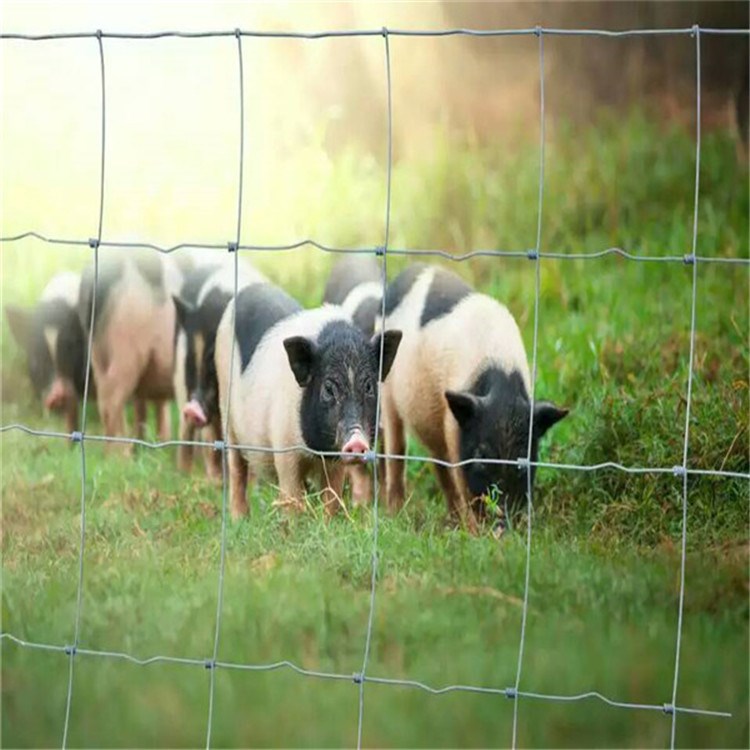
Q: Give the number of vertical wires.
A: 5